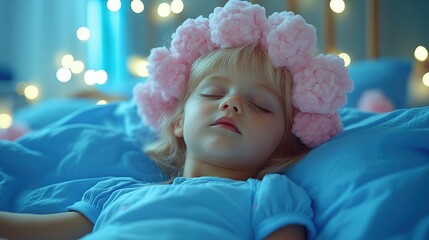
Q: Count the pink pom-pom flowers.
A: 7